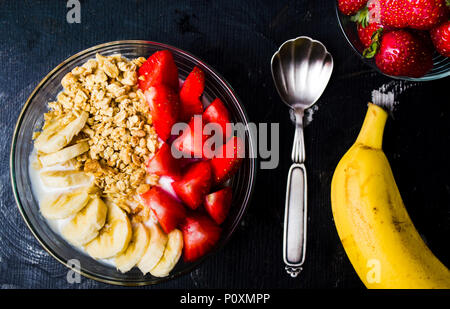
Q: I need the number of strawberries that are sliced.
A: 11